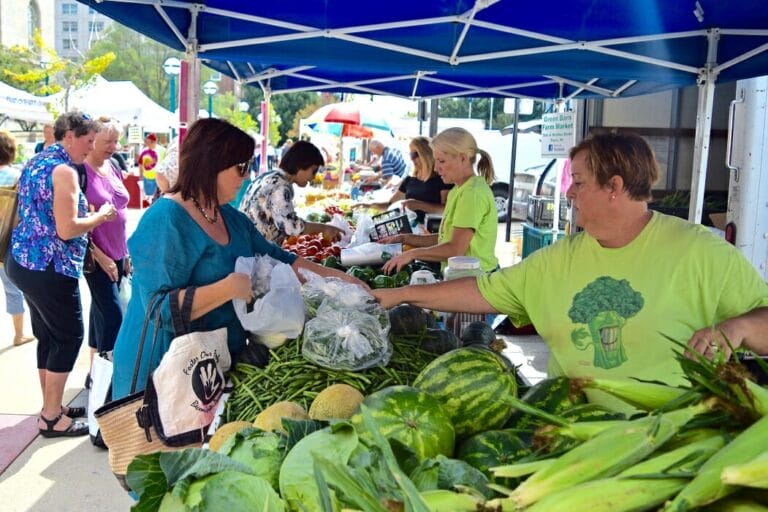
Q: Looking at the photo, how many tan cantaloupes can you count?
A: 3